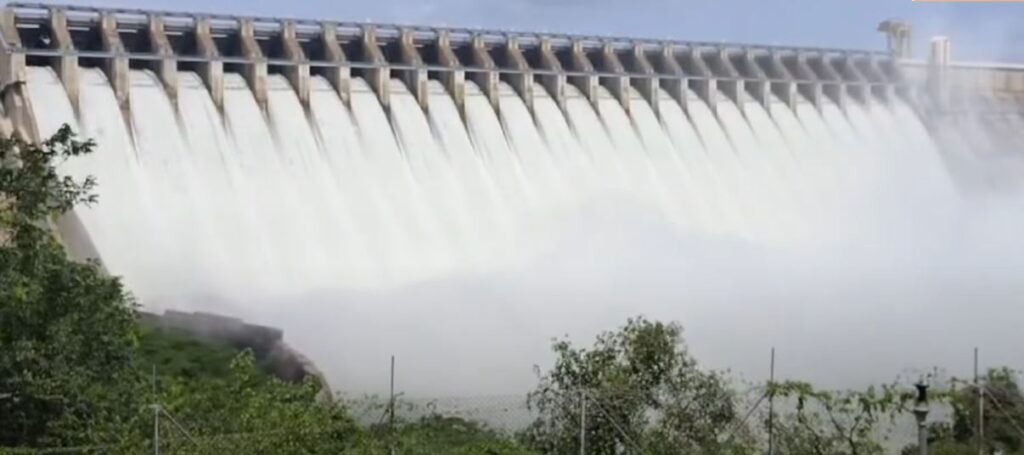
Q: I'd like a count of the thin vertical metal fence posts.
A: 5